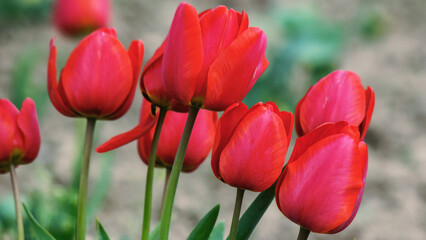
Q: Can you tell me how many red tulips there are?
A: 9